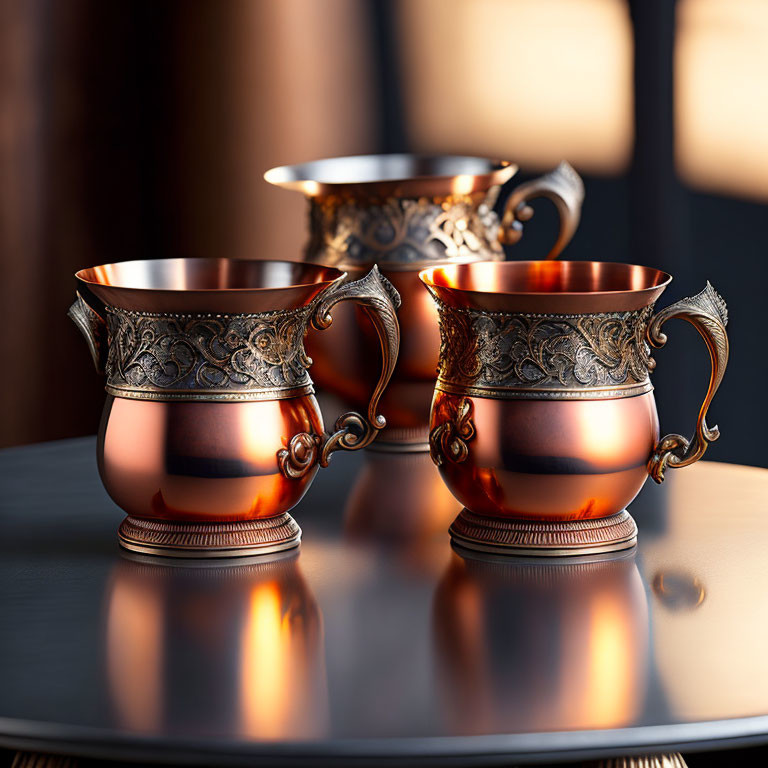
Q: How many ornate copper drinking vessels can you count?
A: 3